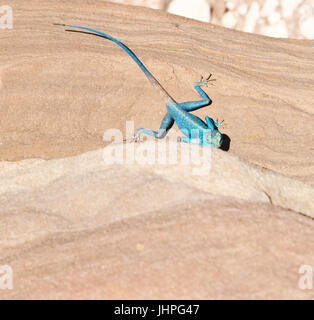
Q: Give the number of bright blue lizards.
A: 1